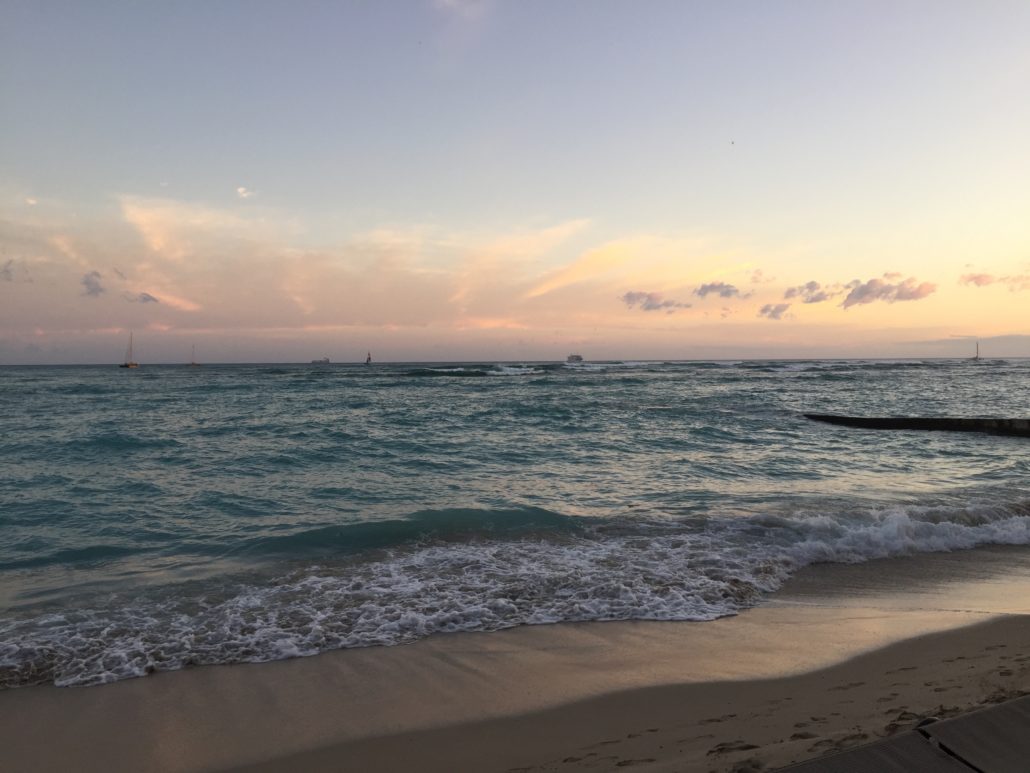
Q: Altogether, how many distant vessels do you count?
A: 6